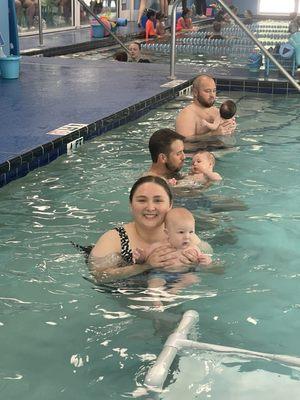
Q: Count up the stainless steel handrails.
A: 2